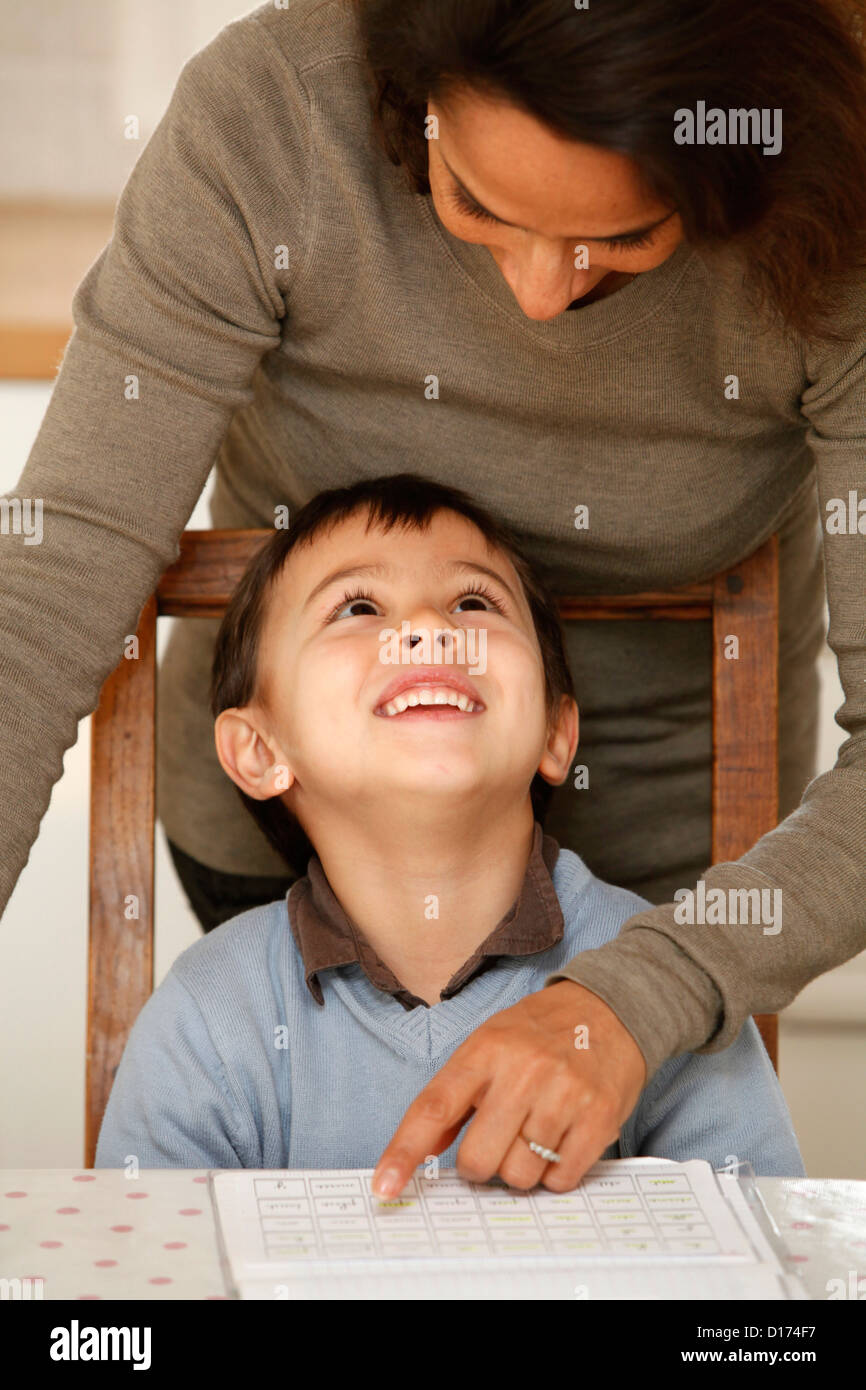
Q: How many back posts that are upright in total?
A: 2